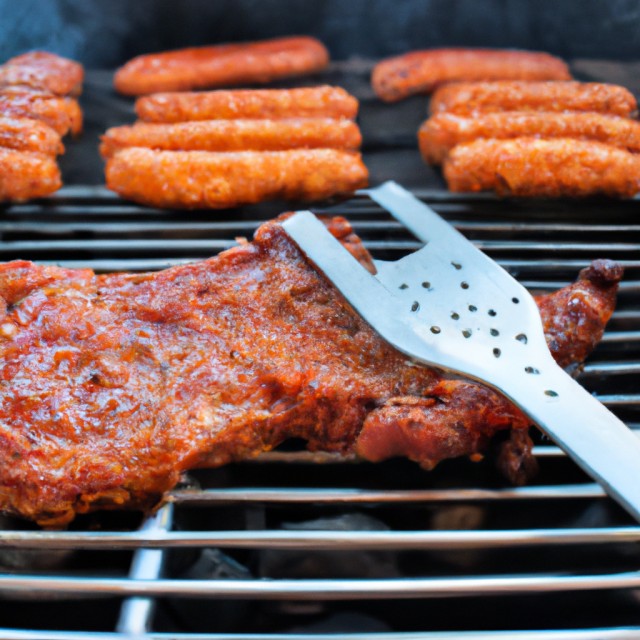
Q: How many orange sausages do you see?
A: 12